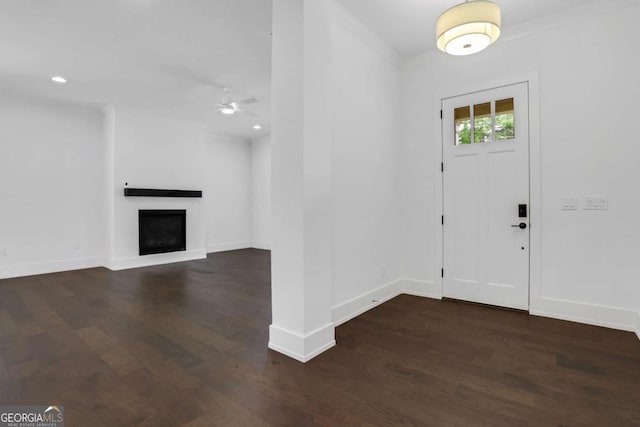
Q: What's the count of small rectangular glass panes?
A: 3